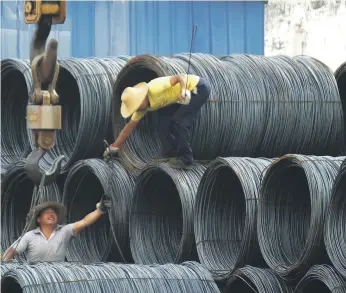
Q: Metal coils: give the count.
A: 13